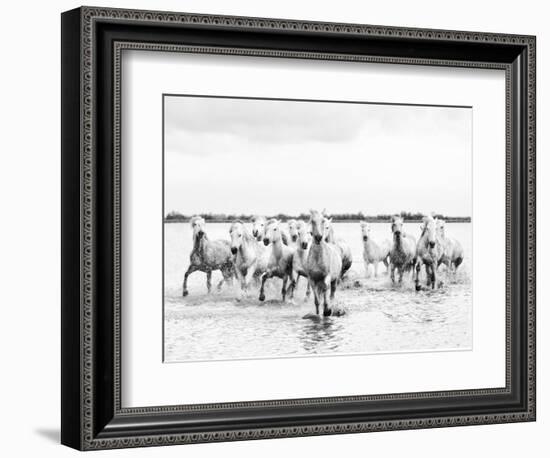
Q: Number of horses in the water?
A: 12